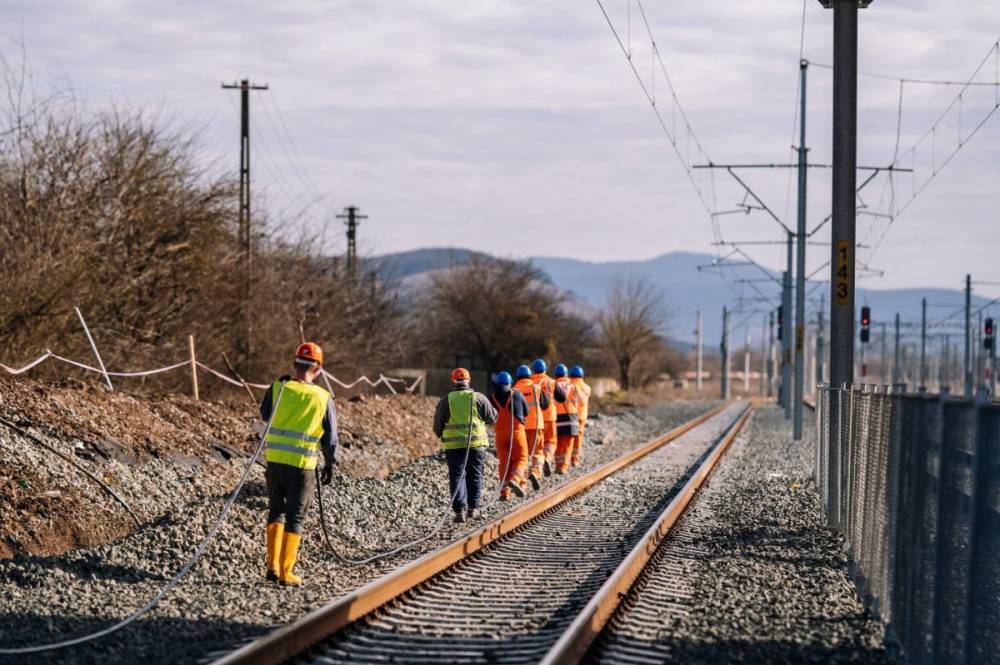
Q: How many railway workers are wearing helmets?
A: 7